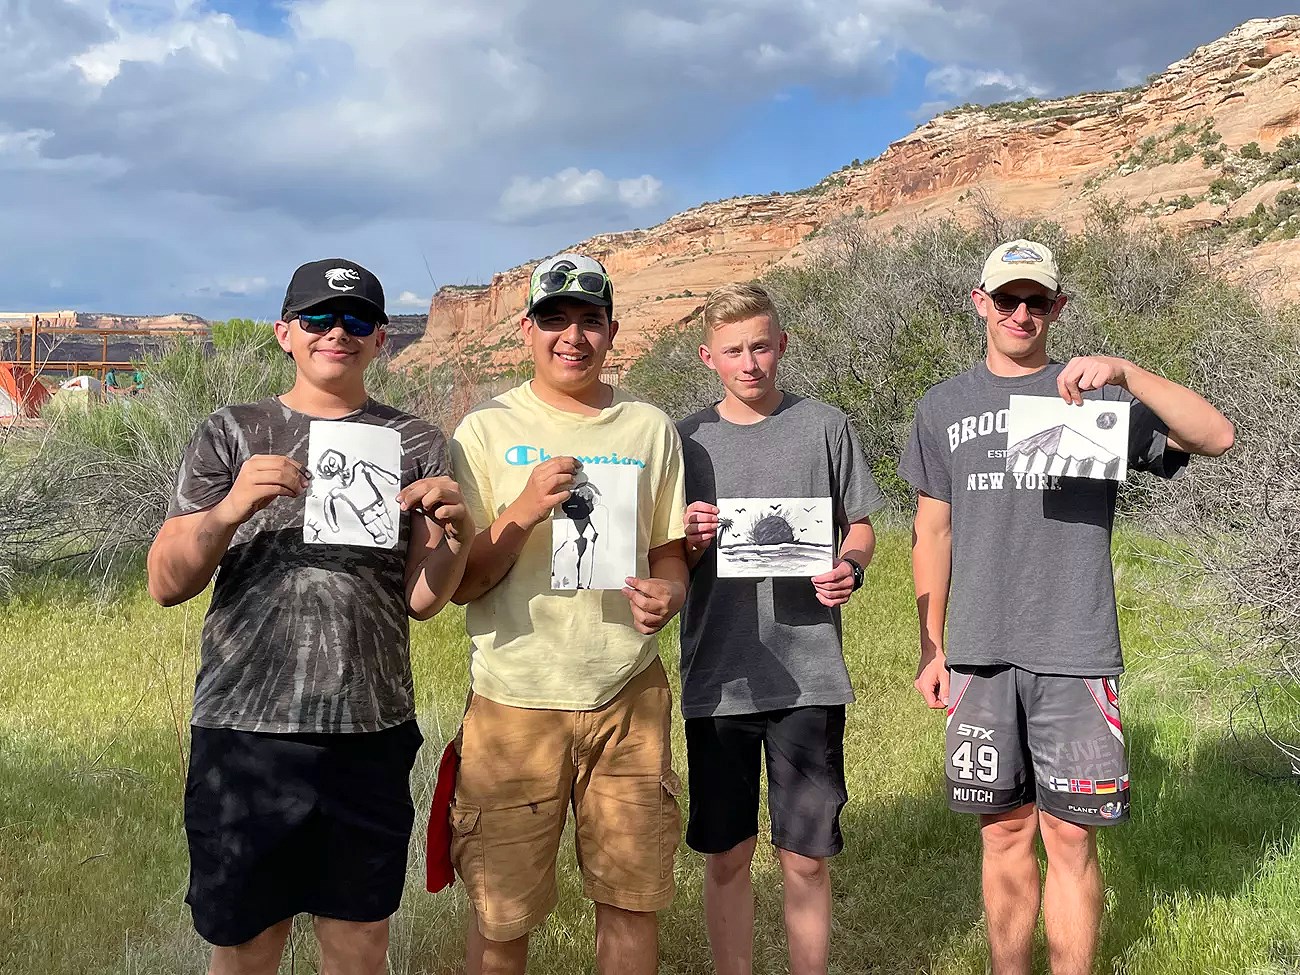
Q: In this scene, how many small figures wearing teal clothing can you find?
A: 2